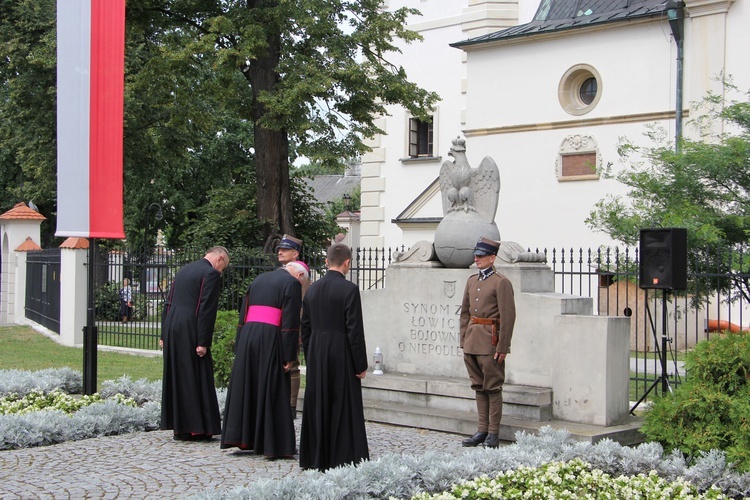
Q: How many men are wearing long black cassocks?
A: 3